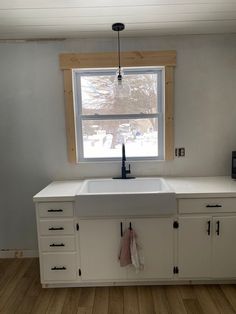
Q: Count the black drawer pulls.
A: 5